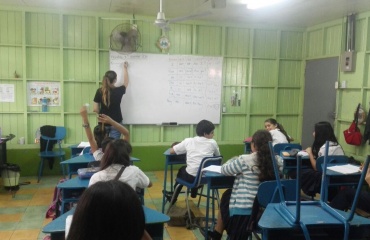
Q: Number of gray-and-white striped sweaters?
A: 1